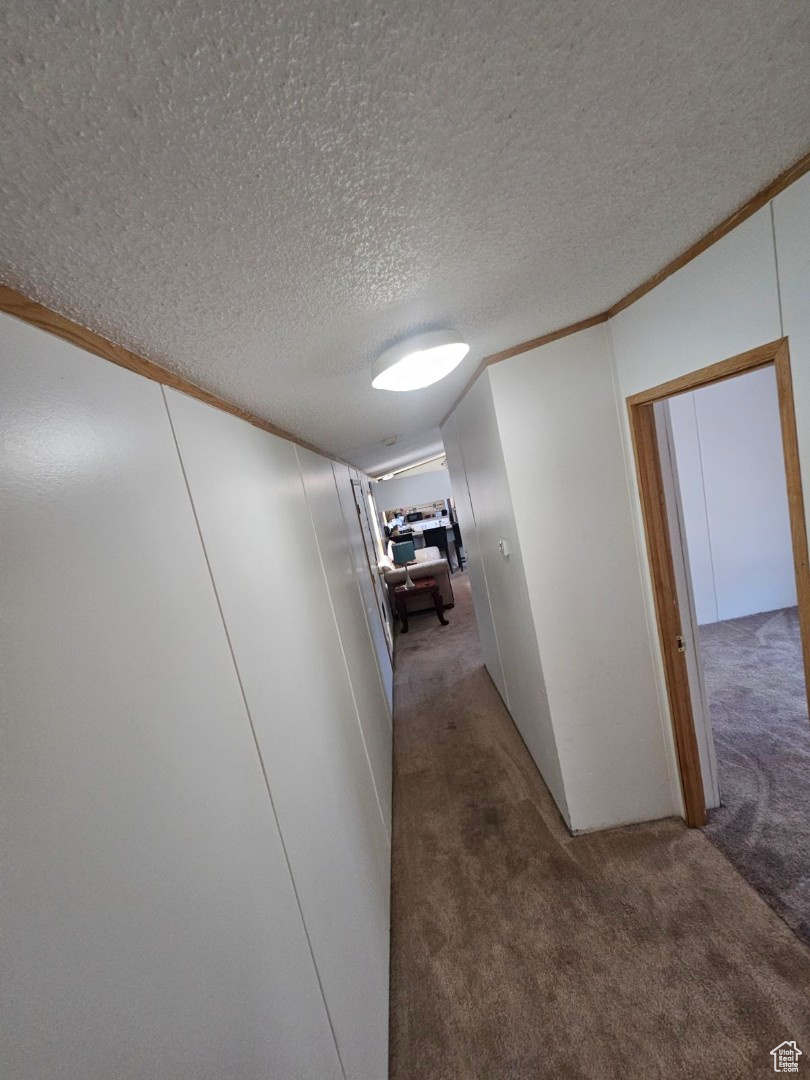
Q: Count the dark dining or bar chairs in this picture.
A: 3